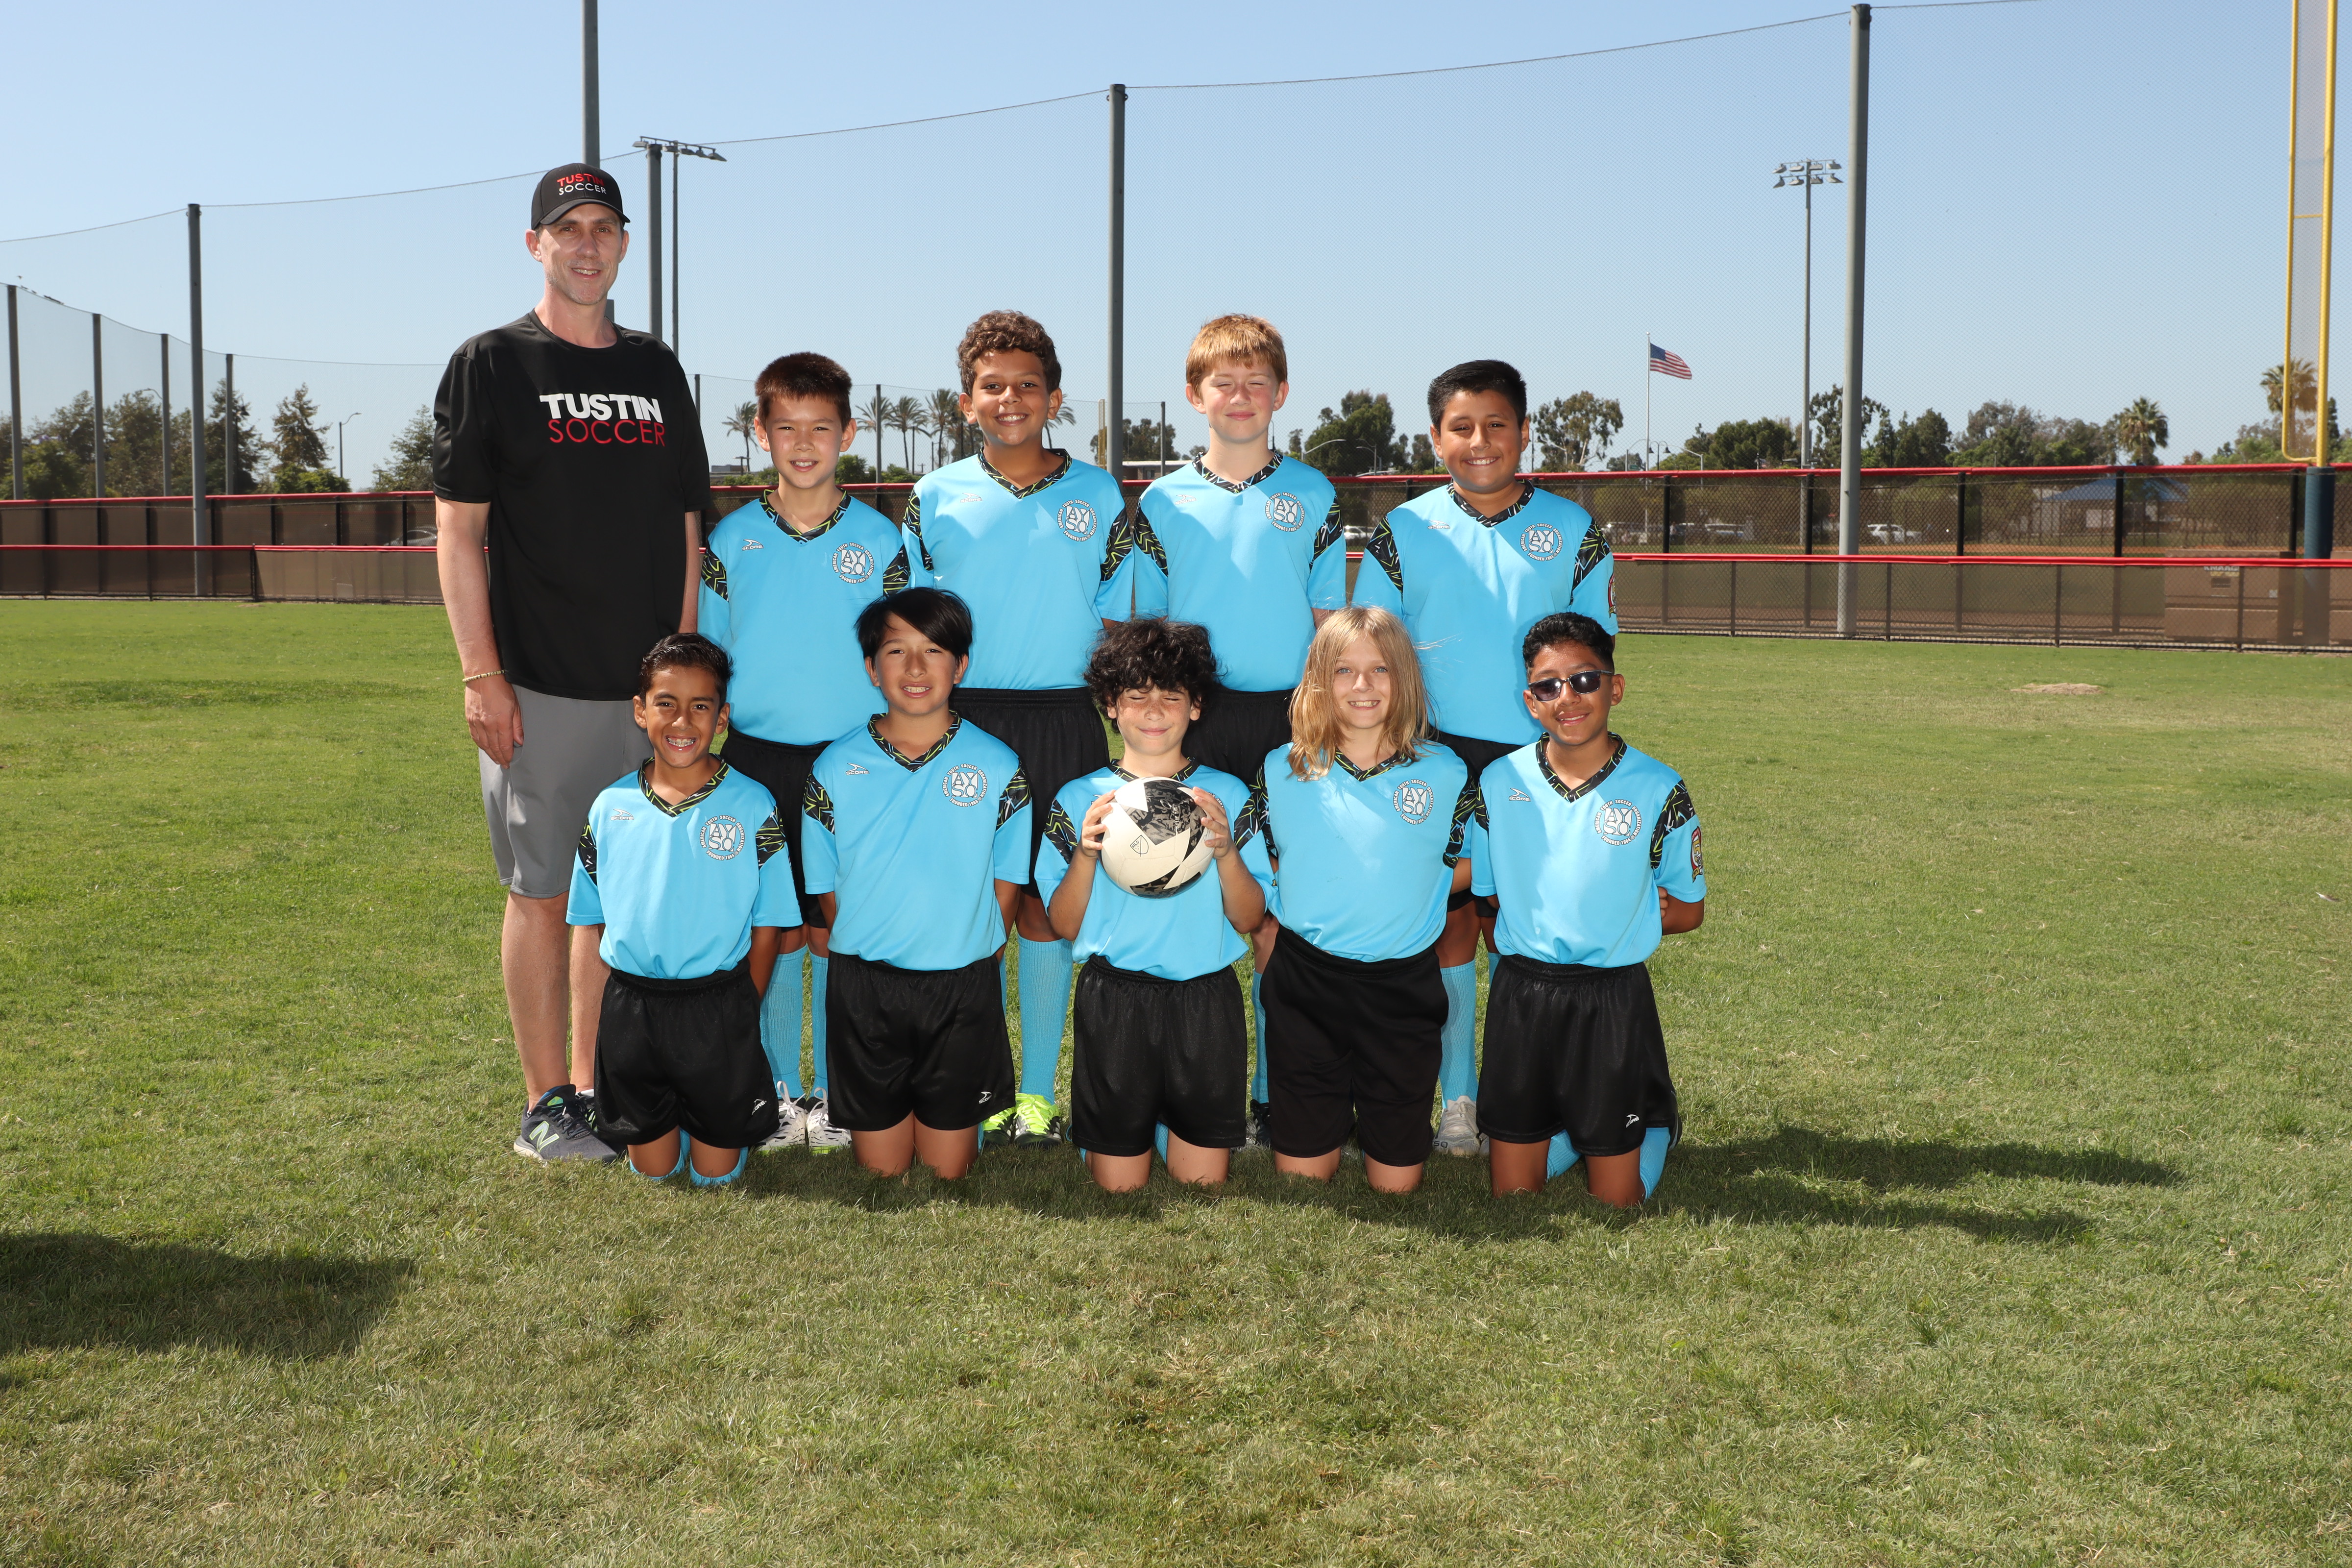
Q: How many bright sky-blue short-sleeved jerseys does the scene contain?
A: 9